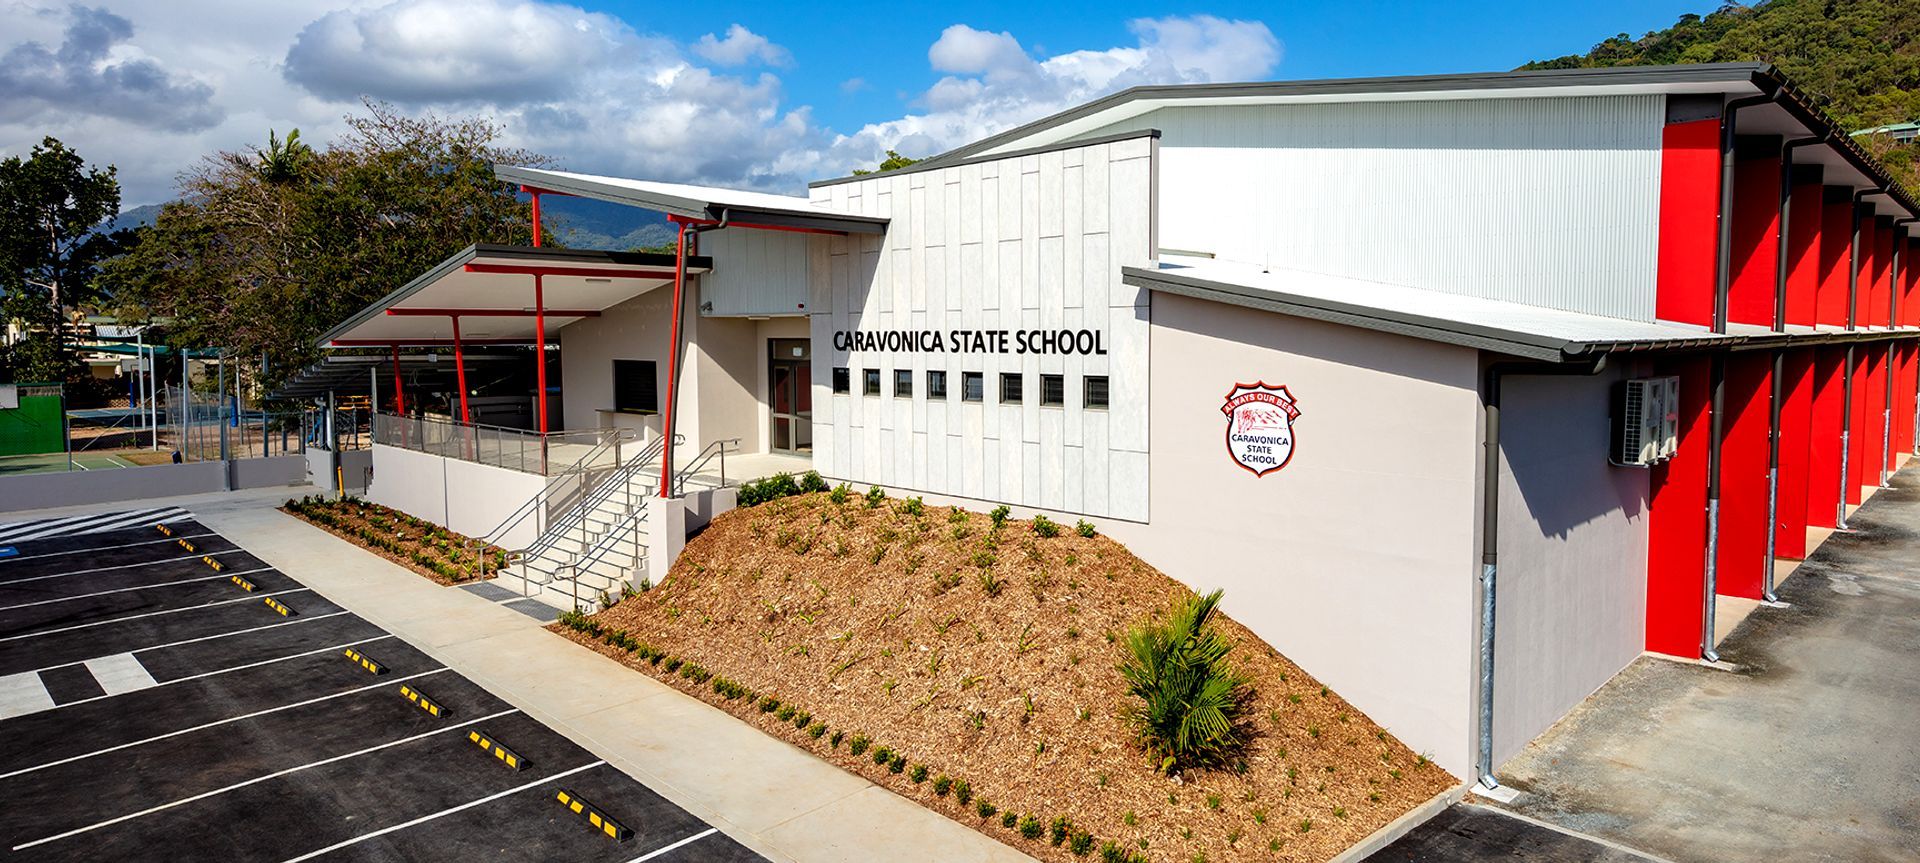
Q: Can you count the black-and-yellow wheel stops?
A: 9